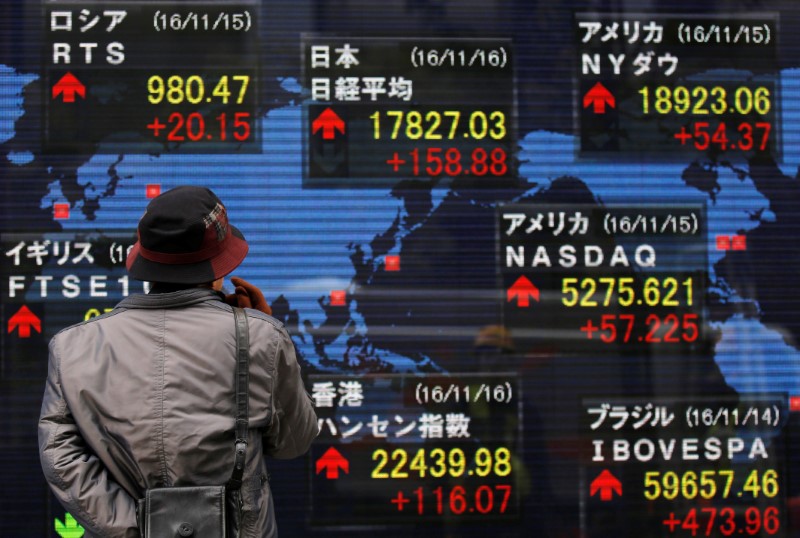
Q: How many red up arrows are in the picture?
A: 7